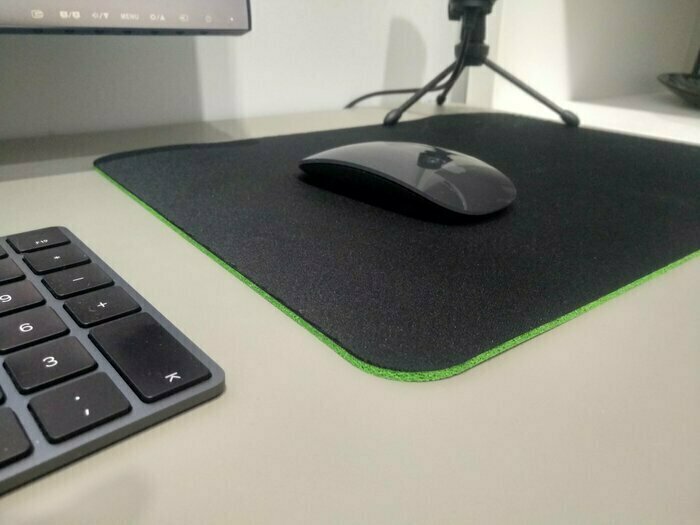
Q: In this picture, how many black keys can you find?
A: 13